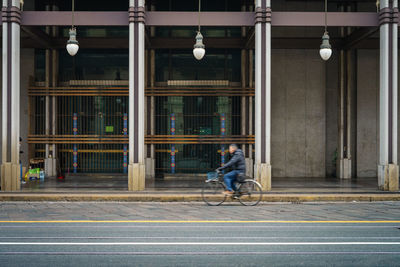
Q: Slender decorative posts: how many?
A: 4